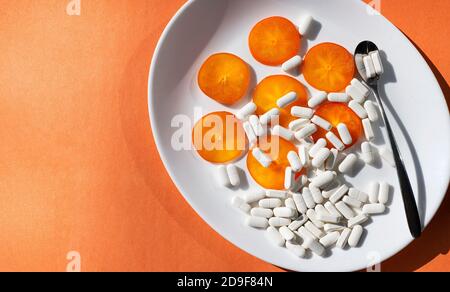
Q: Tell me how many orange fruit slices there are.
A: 7